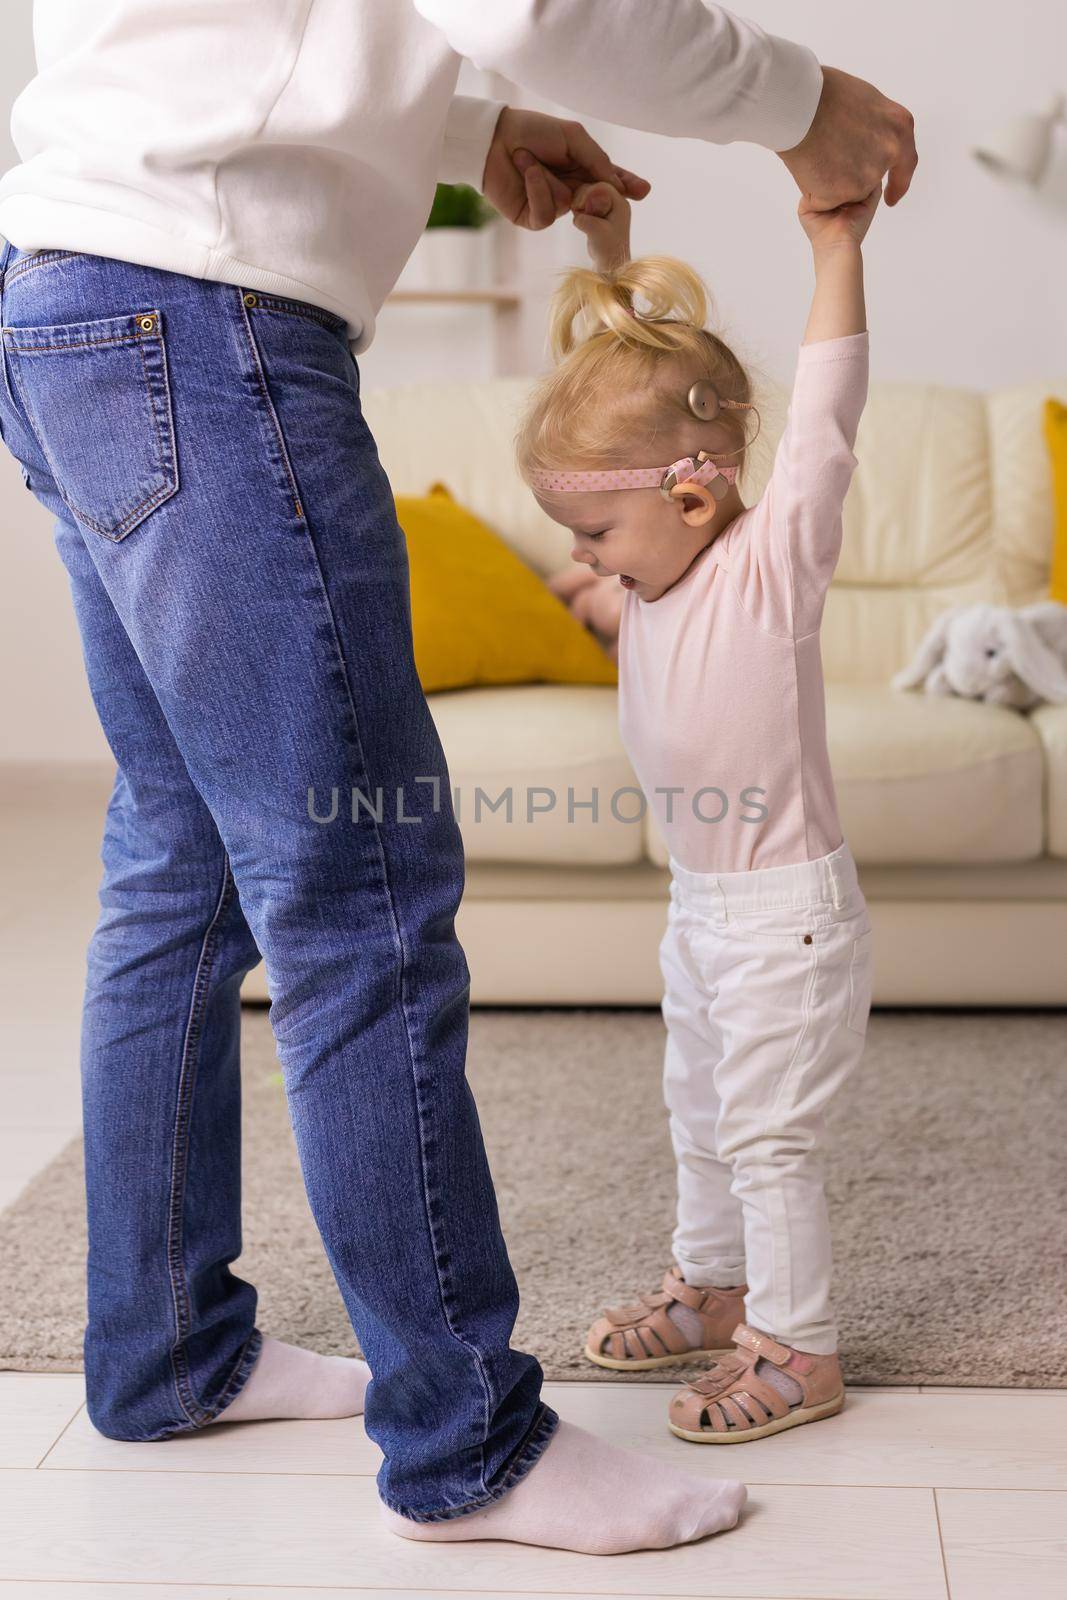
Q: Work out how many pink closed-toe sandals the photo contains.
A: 2